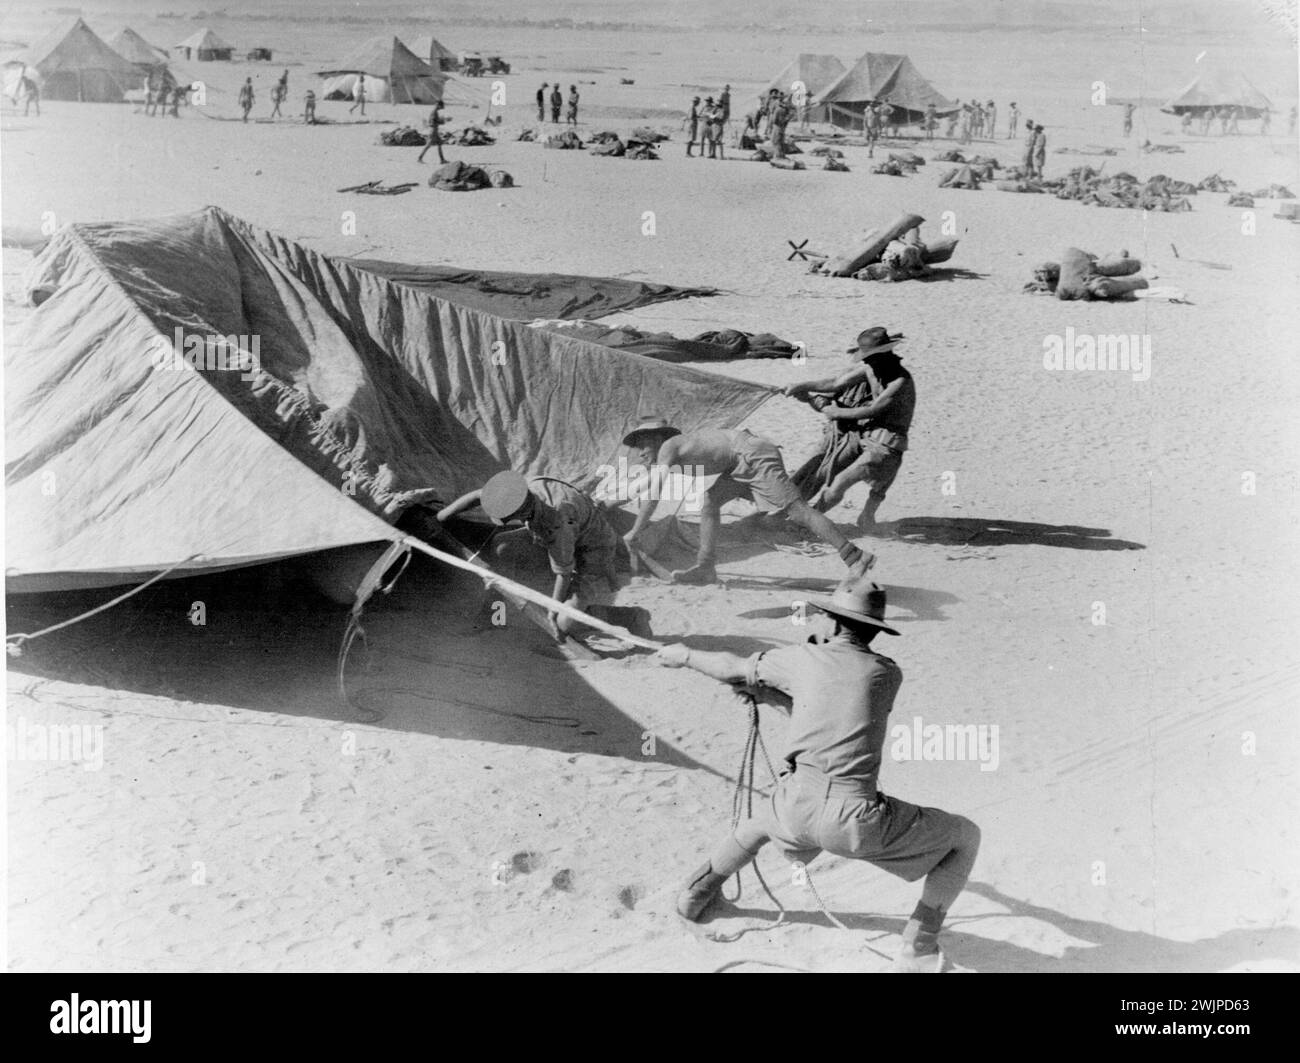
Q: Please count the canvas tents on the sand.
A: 9